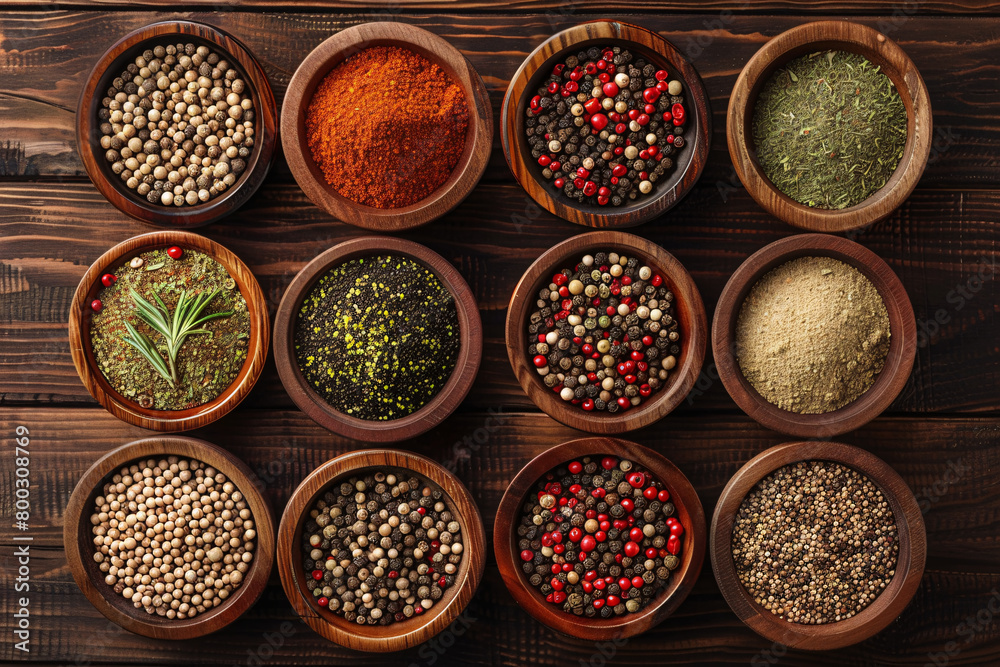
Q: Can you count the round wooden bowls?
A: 12